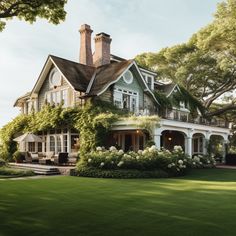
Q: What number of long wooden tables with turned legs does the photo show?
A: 0